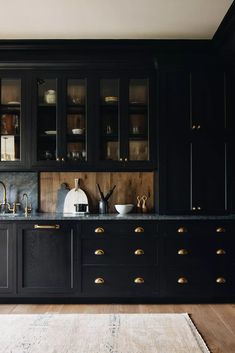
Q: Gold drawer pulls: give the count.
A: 12